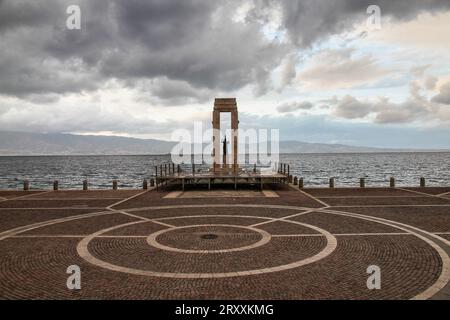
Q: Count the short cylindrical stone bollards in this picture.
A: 13